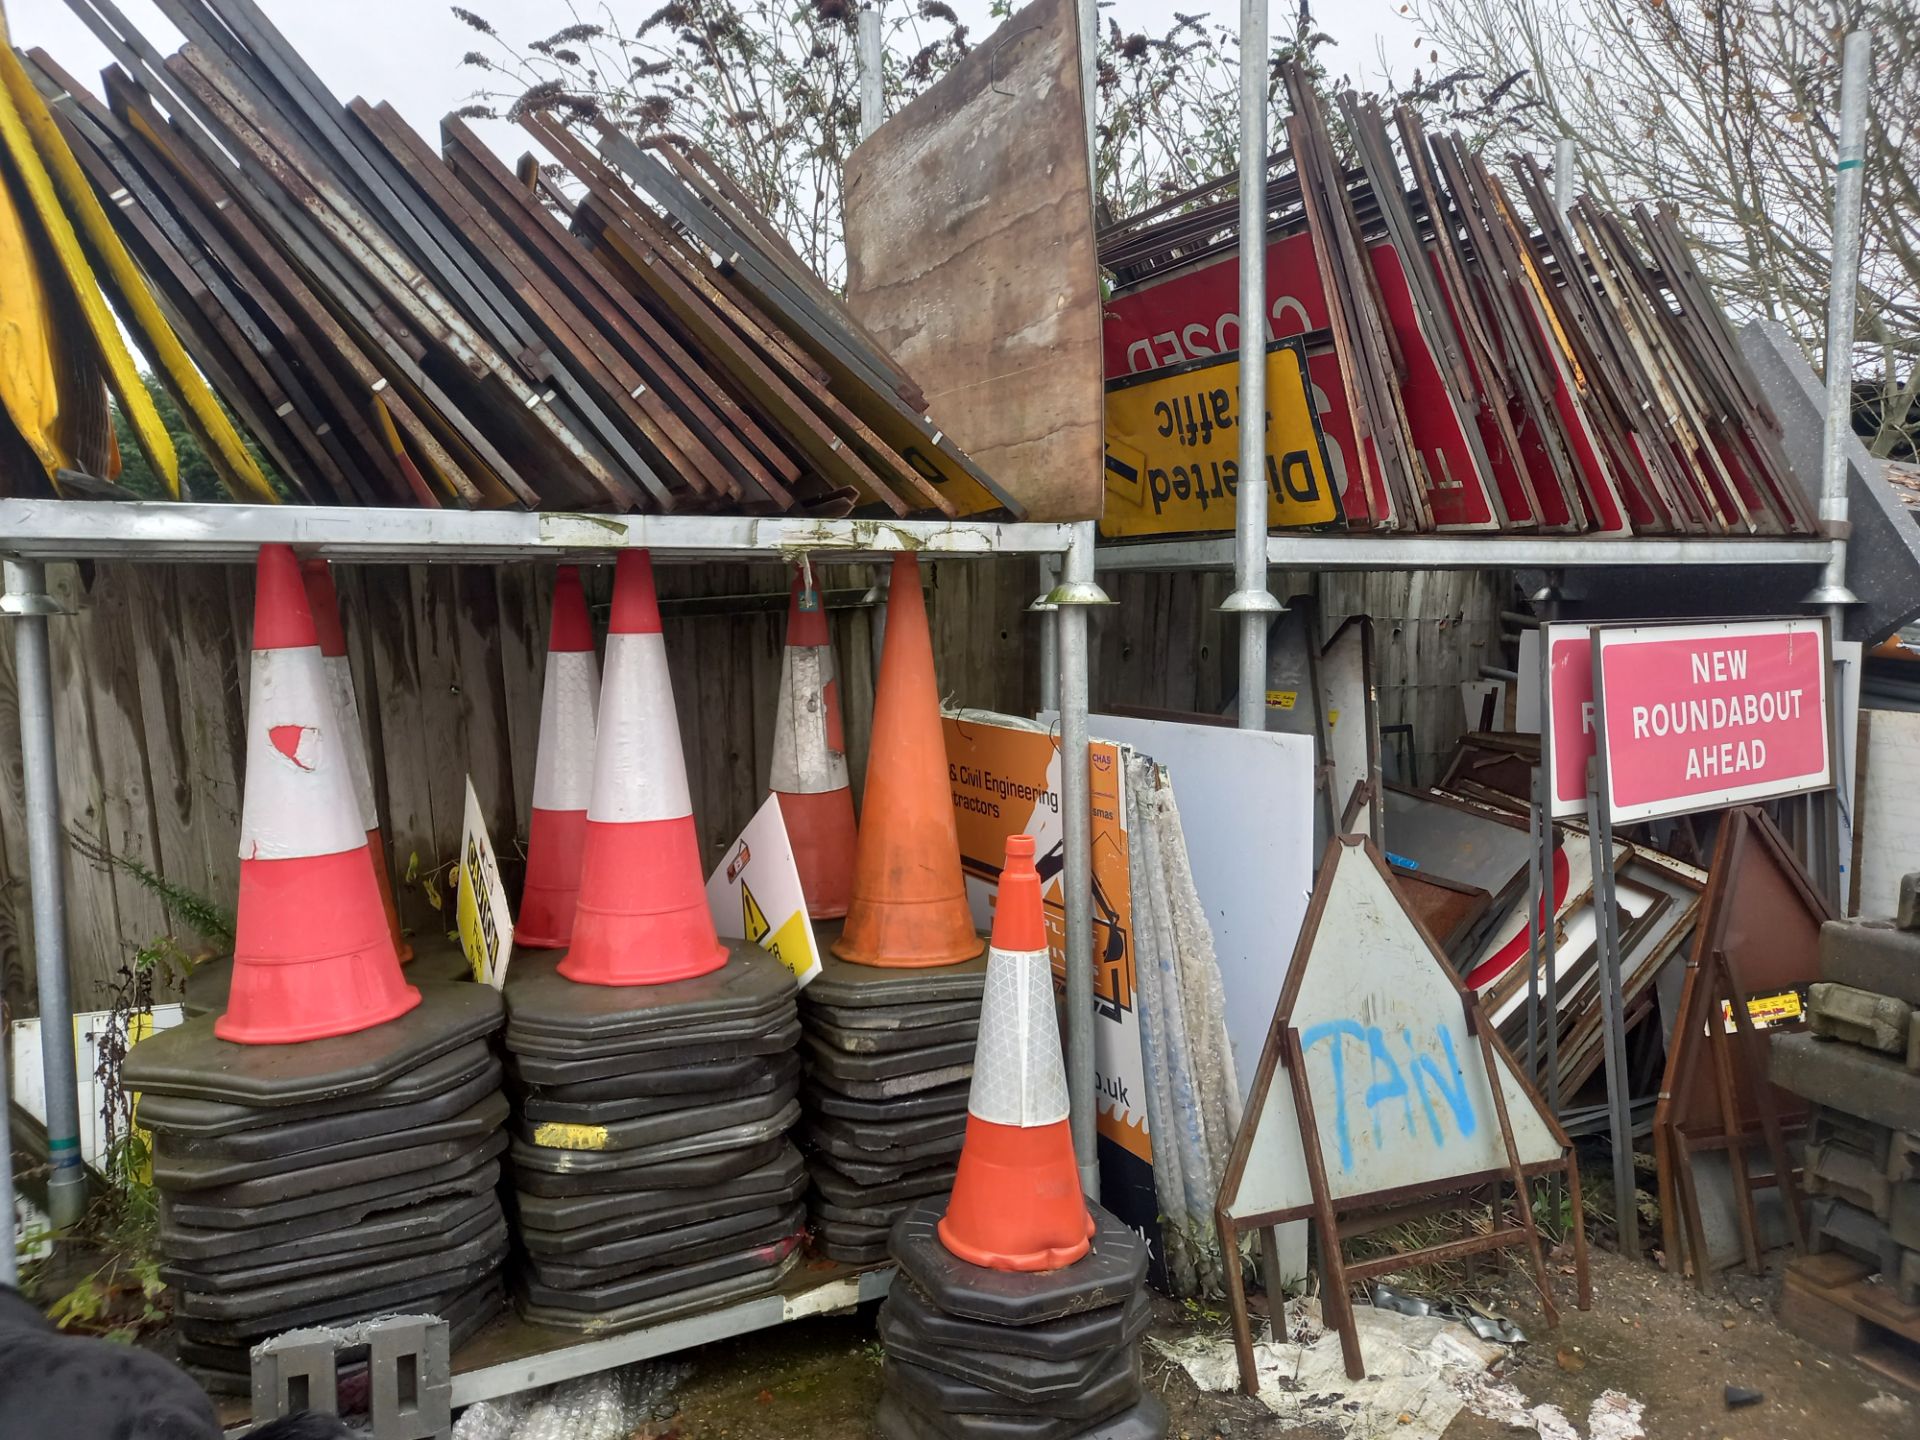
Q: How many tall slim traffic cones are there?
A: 7